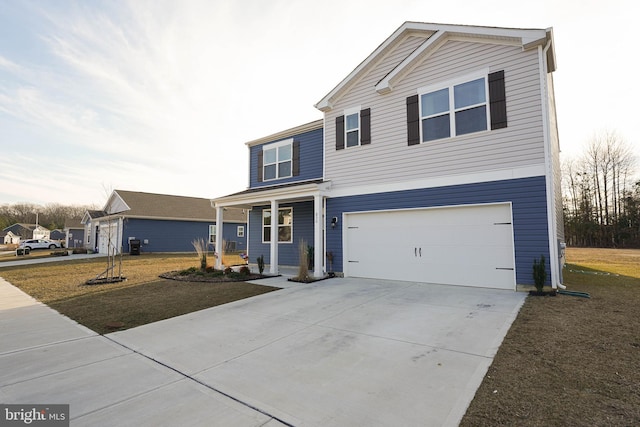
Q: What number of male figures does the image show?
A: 0